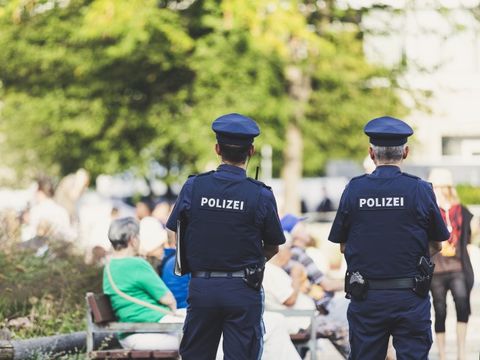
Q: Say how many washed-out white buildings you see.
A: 1